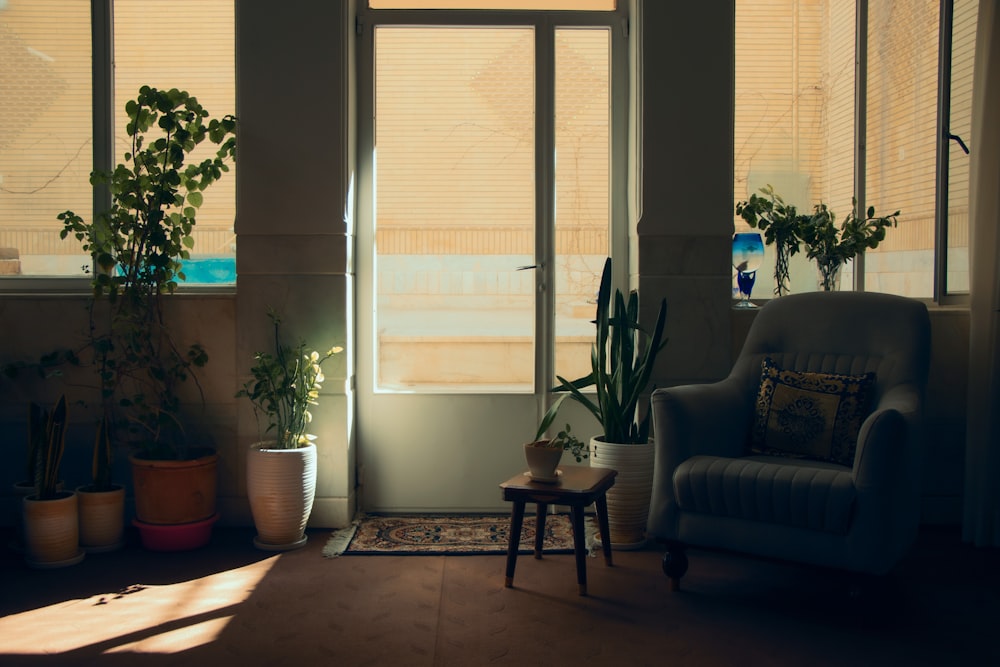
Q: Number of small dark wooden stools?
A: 1